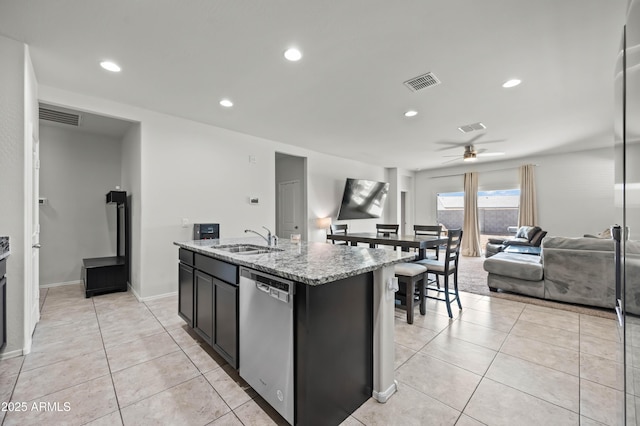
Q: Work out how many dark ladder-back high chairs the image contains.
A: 4